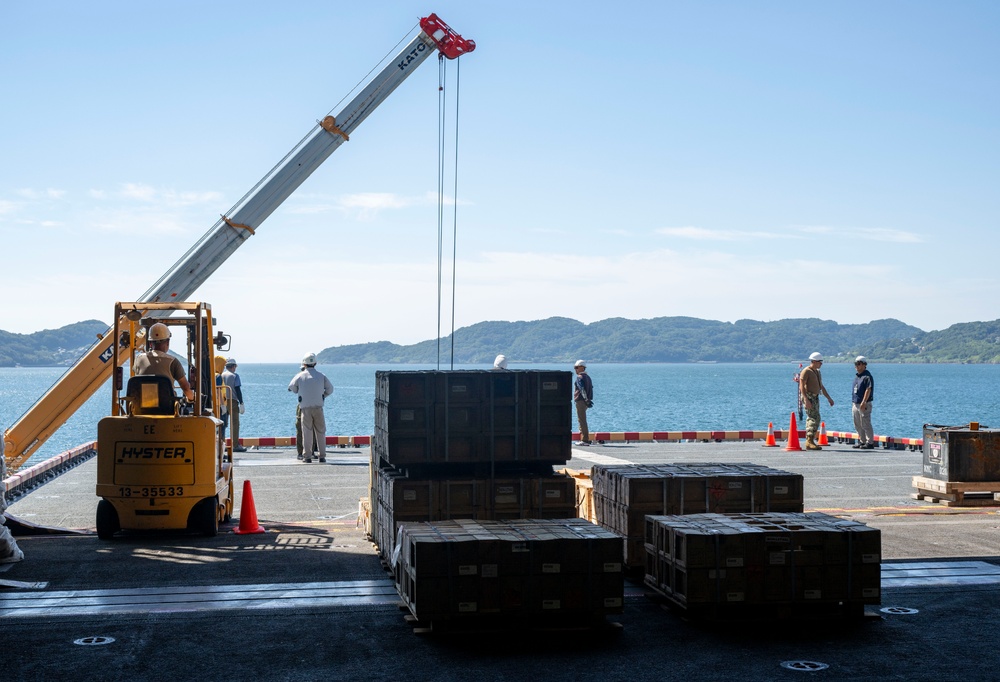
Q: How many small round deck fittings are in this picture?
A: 3